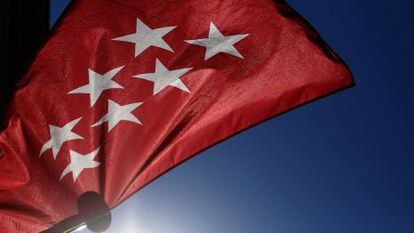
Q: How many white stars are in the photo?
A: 7